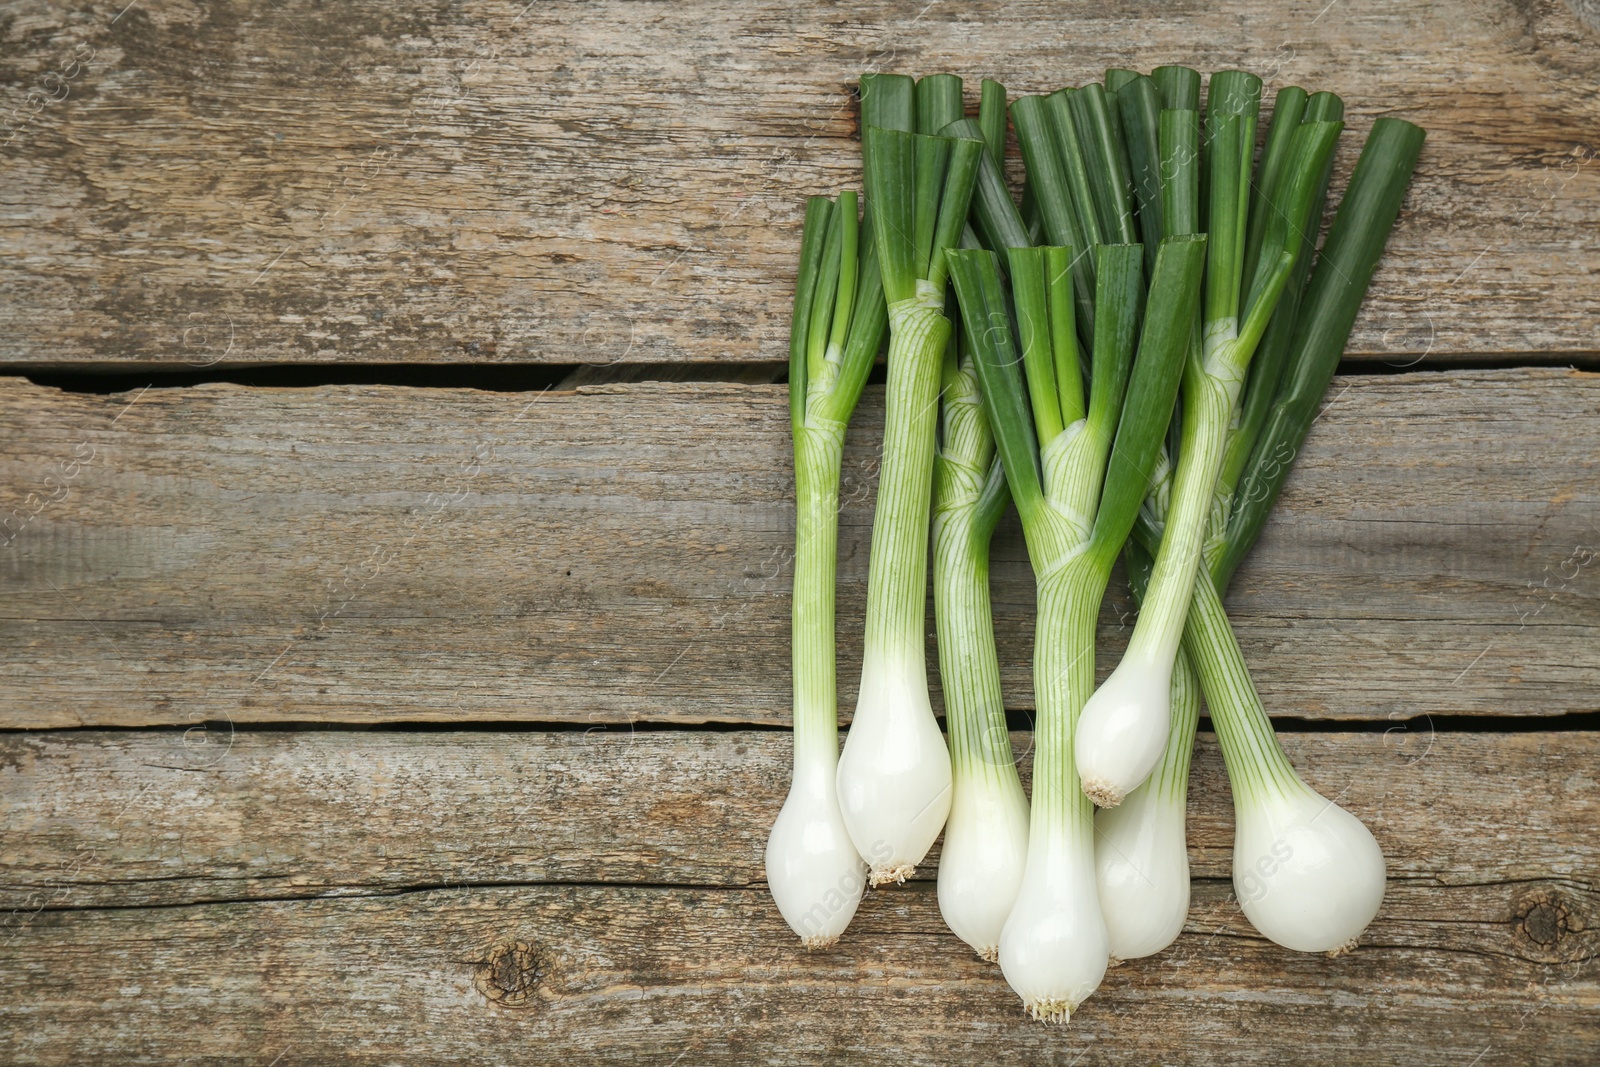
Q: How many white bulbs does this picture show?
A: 7